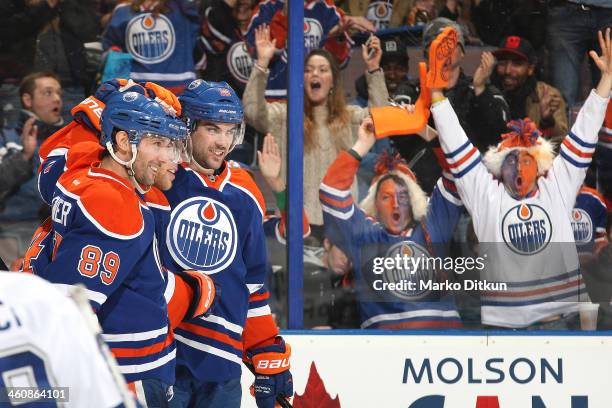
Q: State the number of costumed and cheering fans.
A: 2